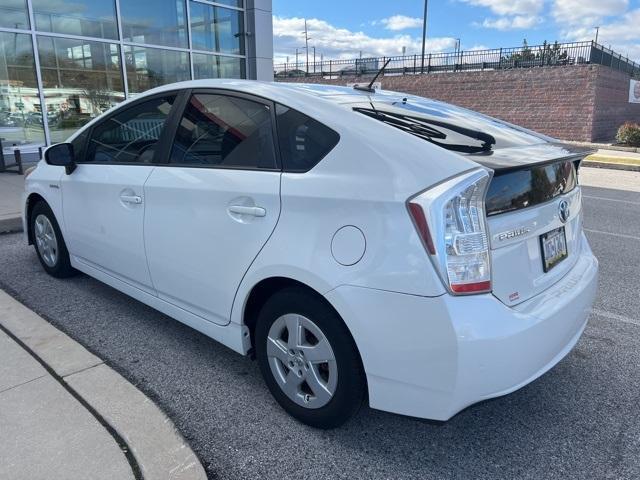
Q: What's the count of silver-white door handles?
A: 2